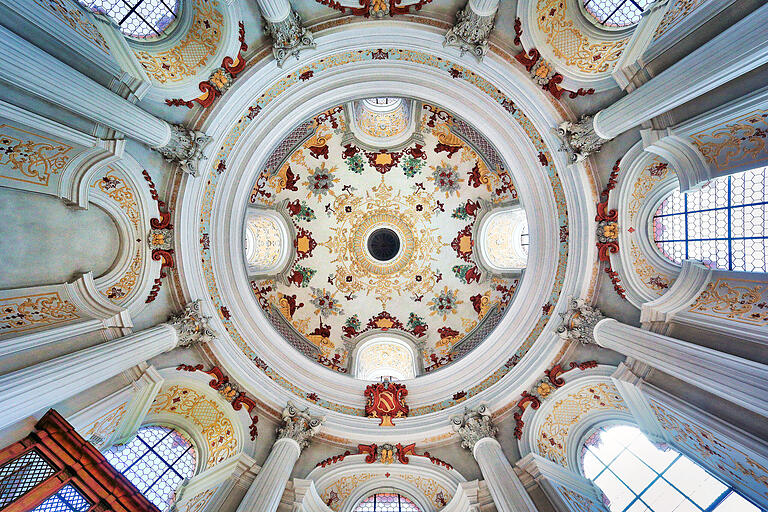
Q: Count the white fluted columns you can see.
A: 8